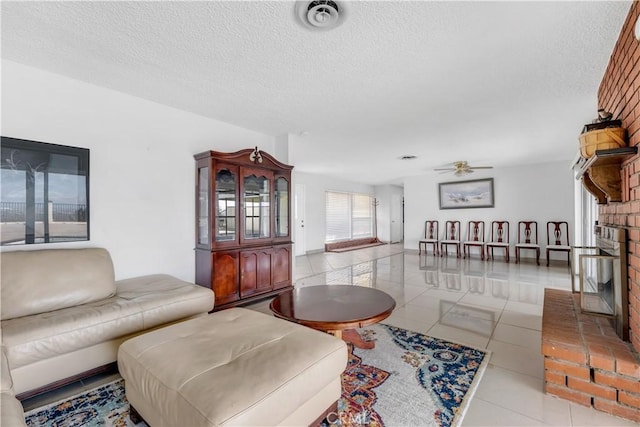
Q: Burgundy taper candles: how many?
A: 0